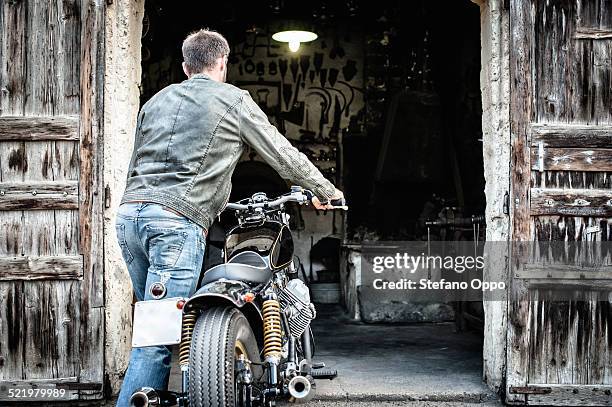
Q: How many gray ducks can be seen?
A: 0